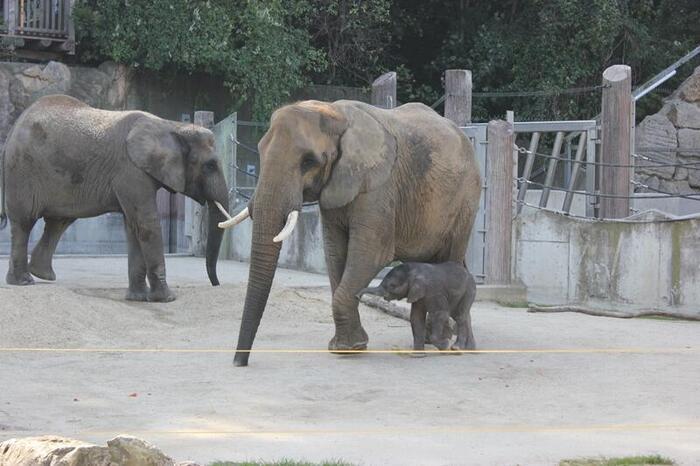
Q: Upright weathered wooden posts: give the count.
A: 5